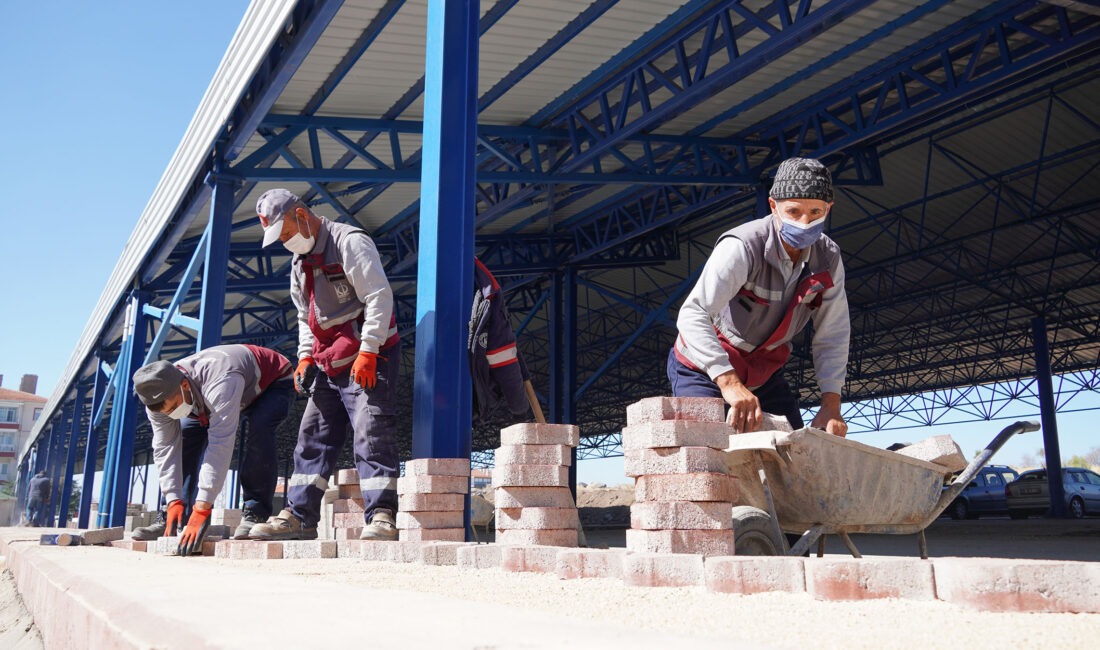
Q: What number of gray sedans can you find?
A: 1